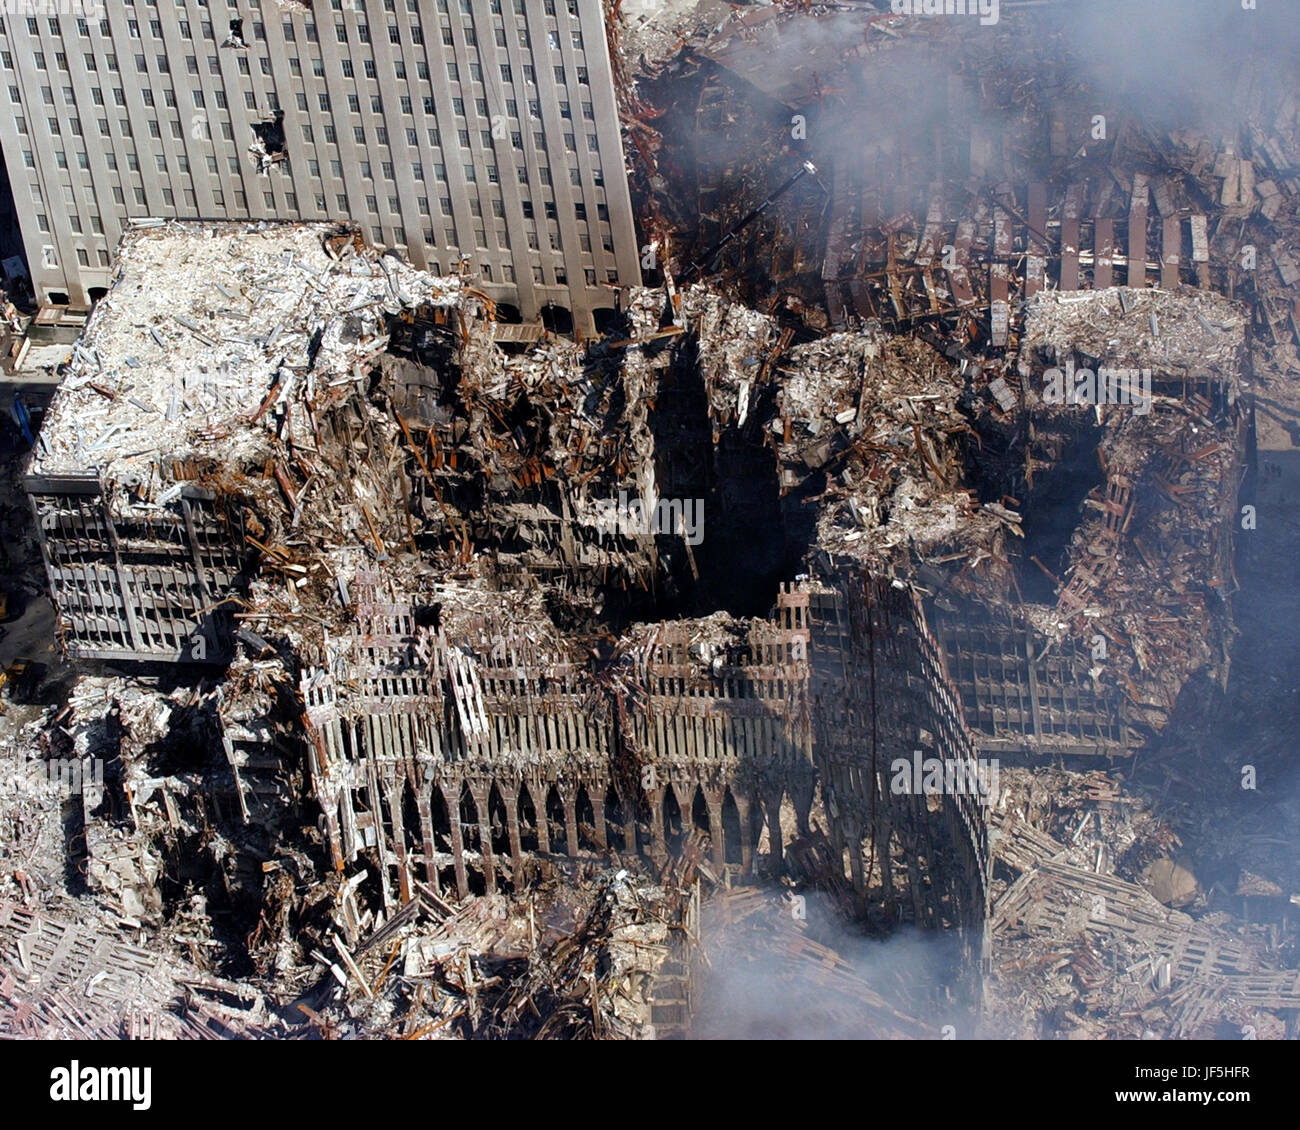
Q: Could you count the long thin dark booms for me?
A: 1